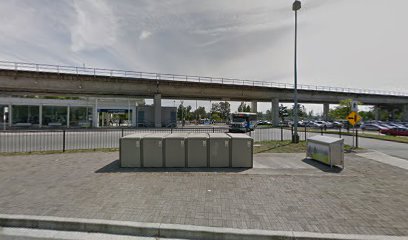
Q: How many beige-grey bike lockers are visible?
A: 6